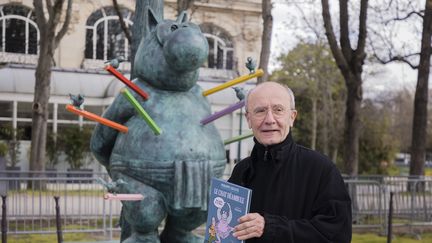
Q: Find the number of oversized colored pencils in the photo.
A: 7